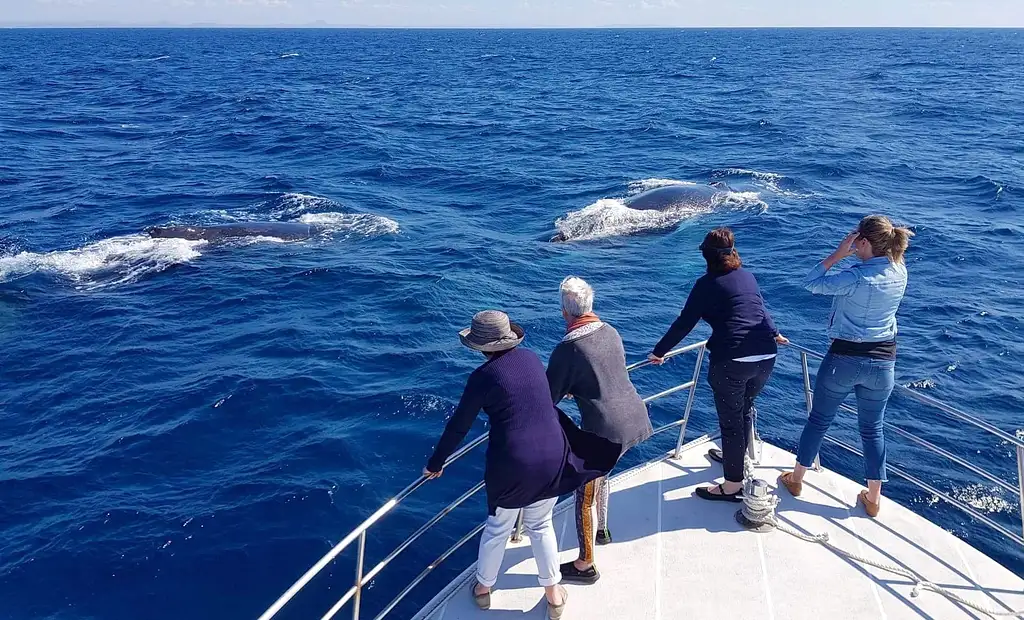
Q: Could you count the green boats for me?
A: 0